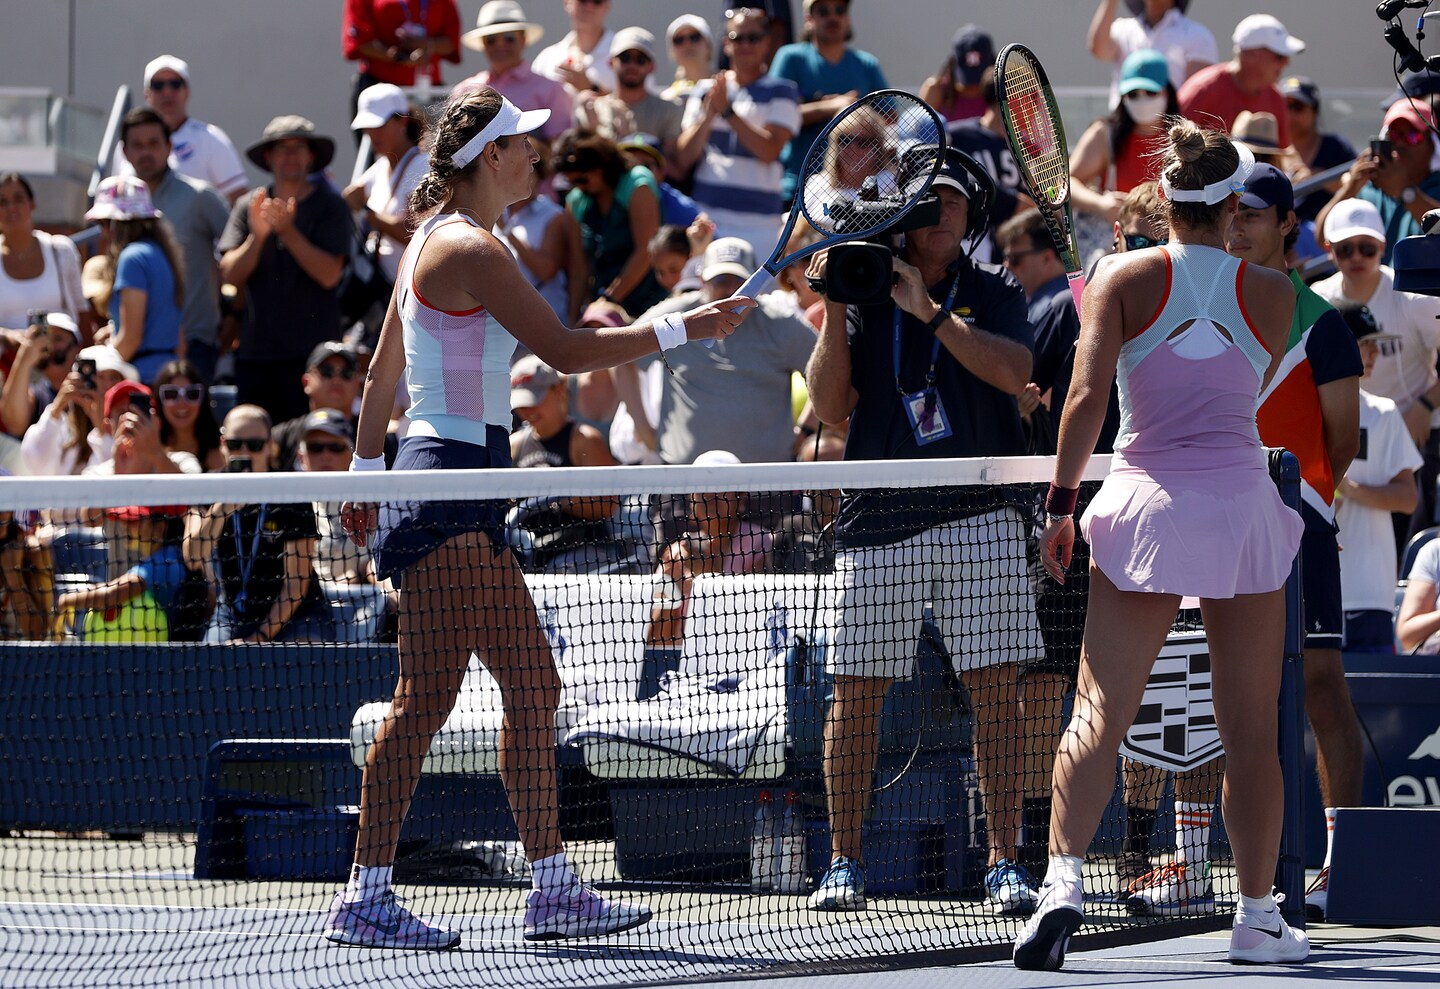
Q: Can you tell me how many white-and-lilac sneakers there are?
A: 4